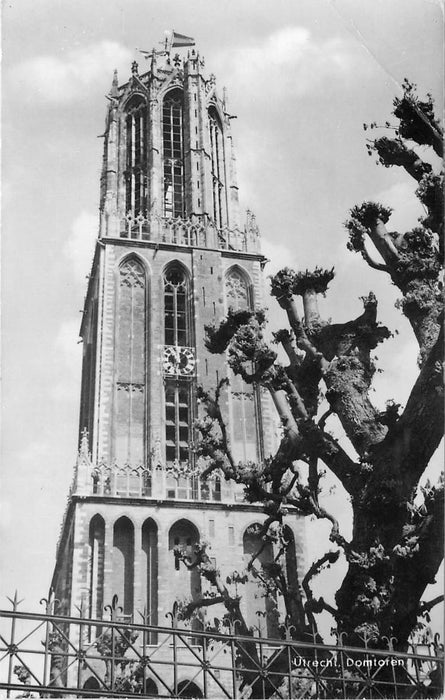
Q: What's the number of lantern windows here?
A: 3